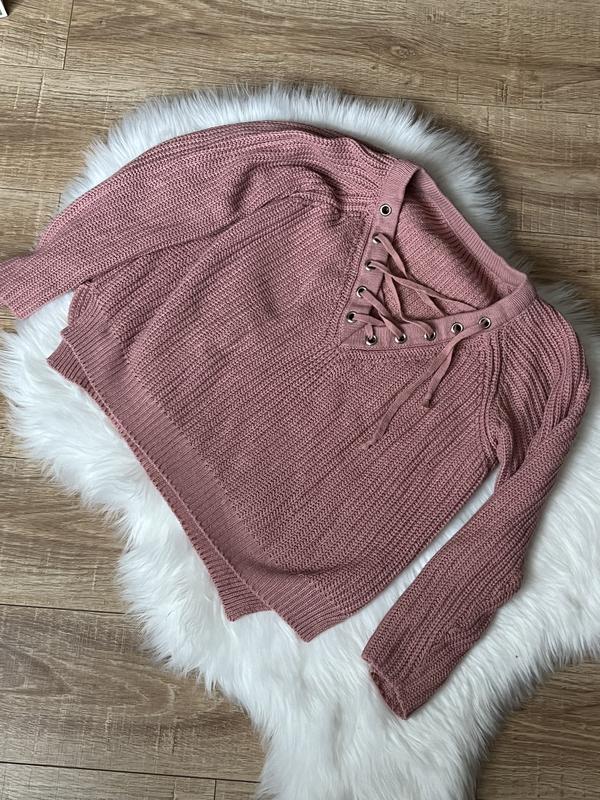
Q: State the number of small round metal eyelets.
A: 10